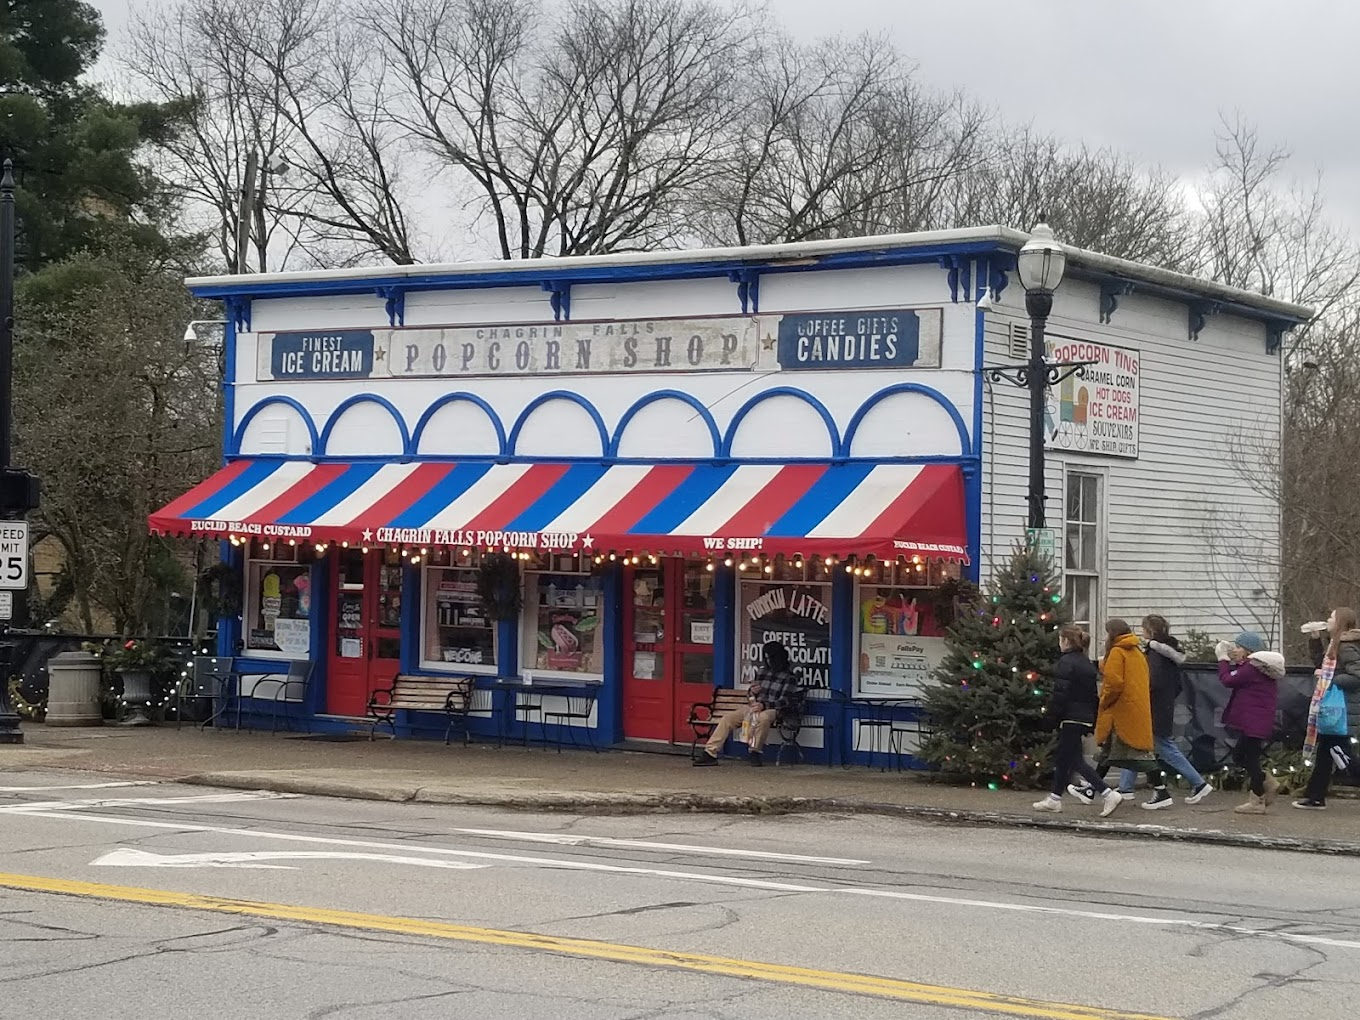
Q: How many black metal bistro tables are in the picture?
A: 3